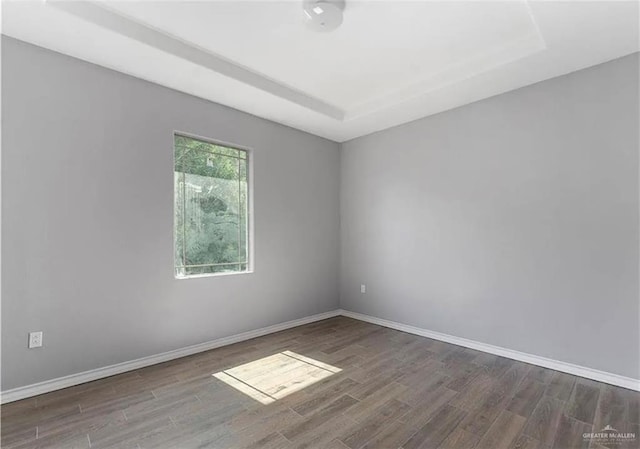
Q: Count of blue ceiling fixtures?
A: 0